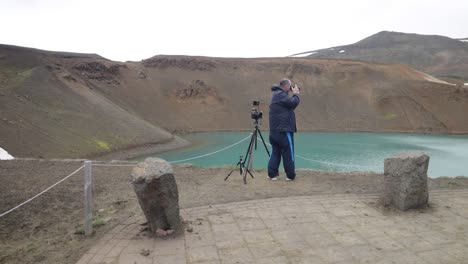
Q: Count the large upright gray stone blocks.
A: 2